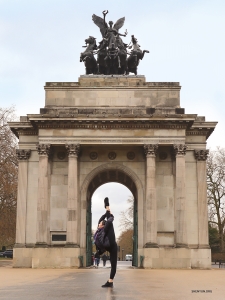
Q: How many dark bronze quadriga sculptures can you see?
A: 1